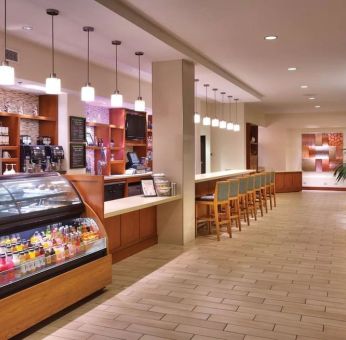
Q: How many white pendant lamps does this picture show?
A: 11